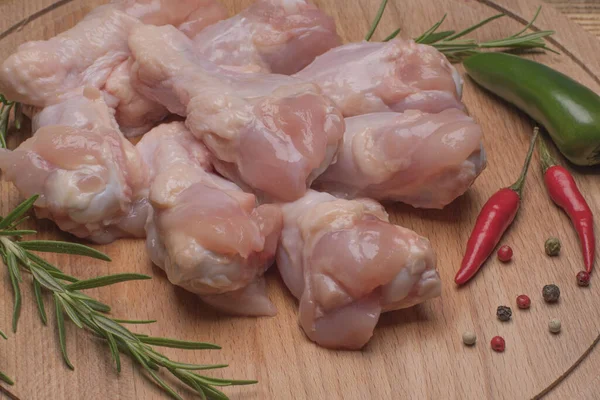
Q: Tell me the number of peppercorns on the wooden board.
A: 9